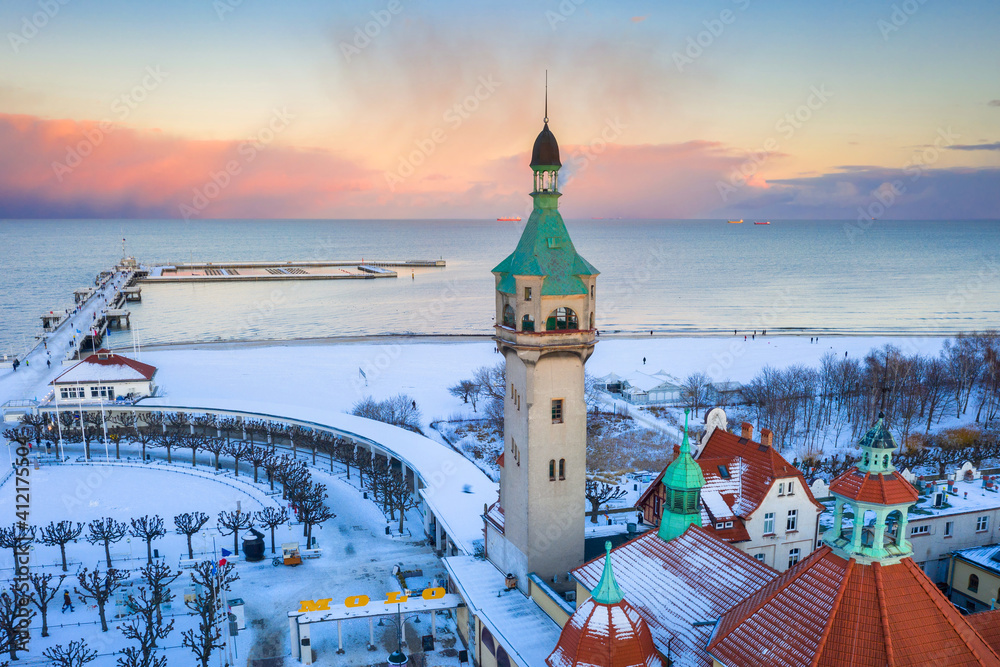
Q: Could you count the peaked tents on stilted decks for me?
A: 0